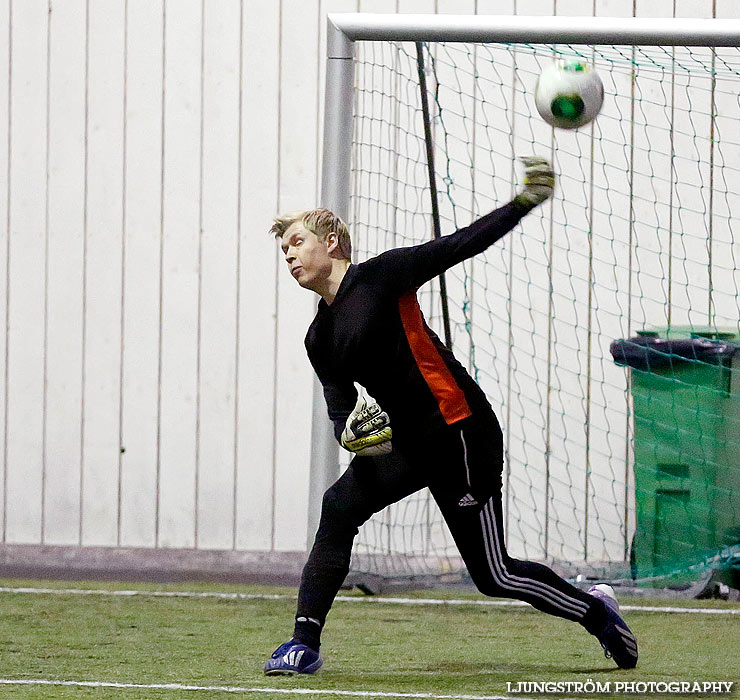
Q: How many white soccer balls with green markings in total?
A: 1